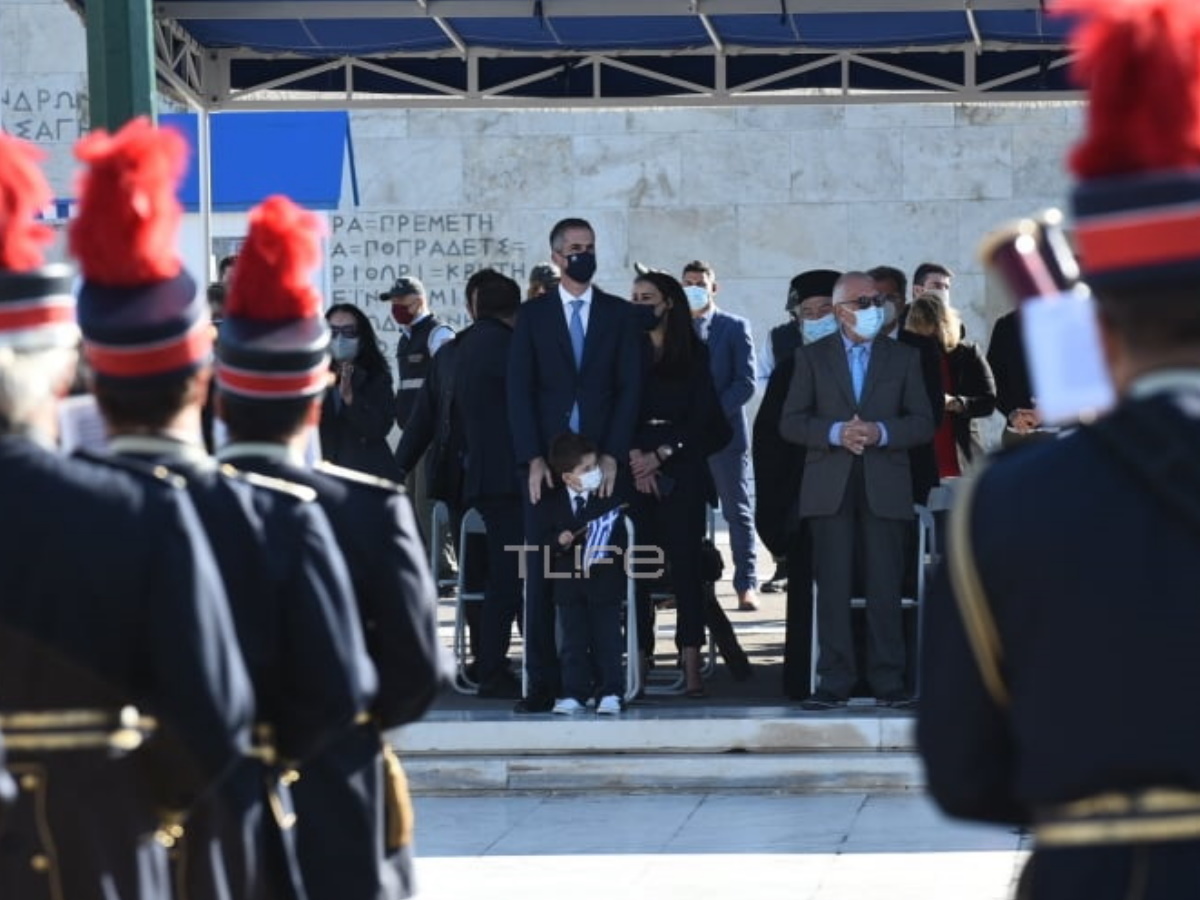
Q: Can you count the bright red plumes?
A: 4